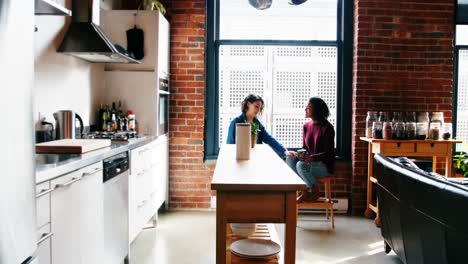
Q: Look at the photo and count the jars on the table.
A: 13